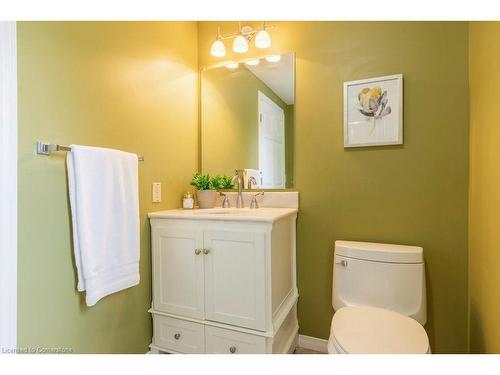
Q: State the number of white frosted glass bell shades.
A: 3